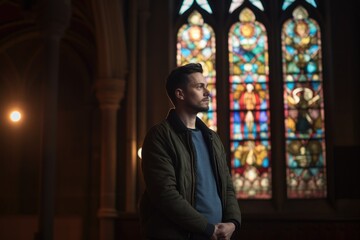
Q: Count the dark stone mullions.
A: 2